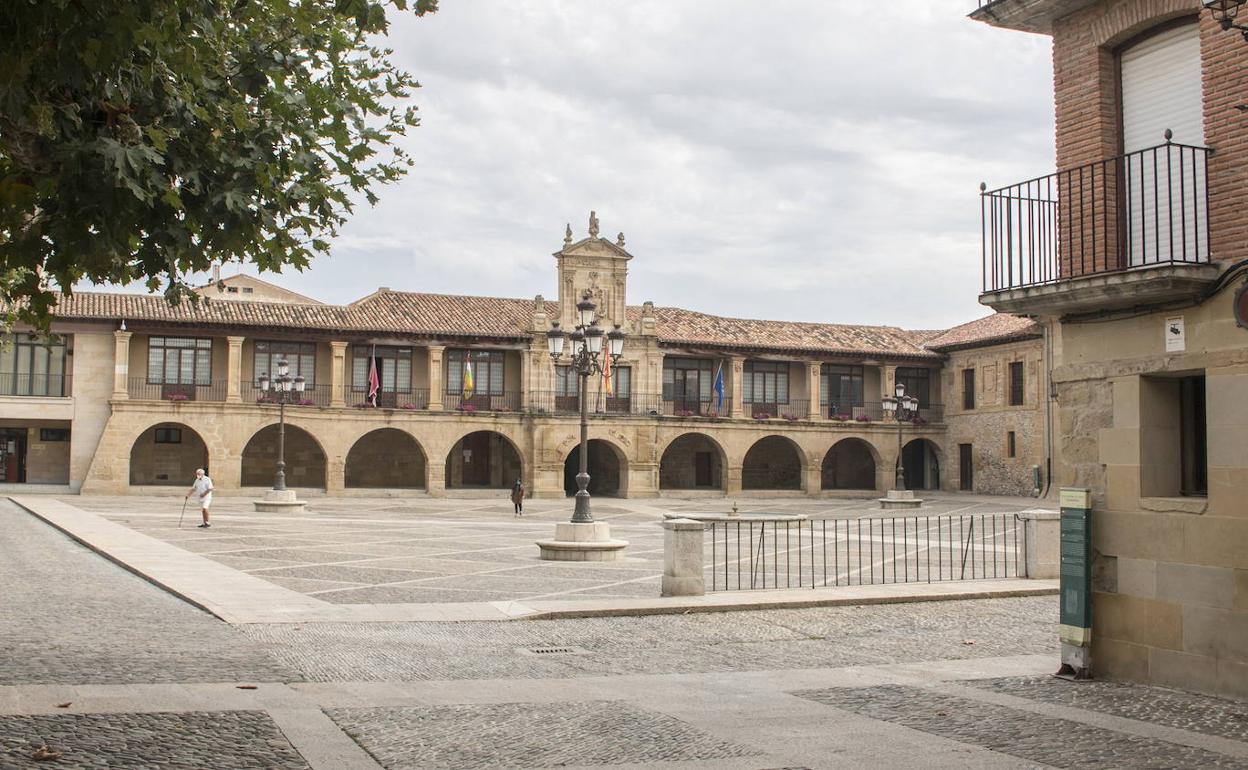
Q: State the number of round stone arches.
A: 9